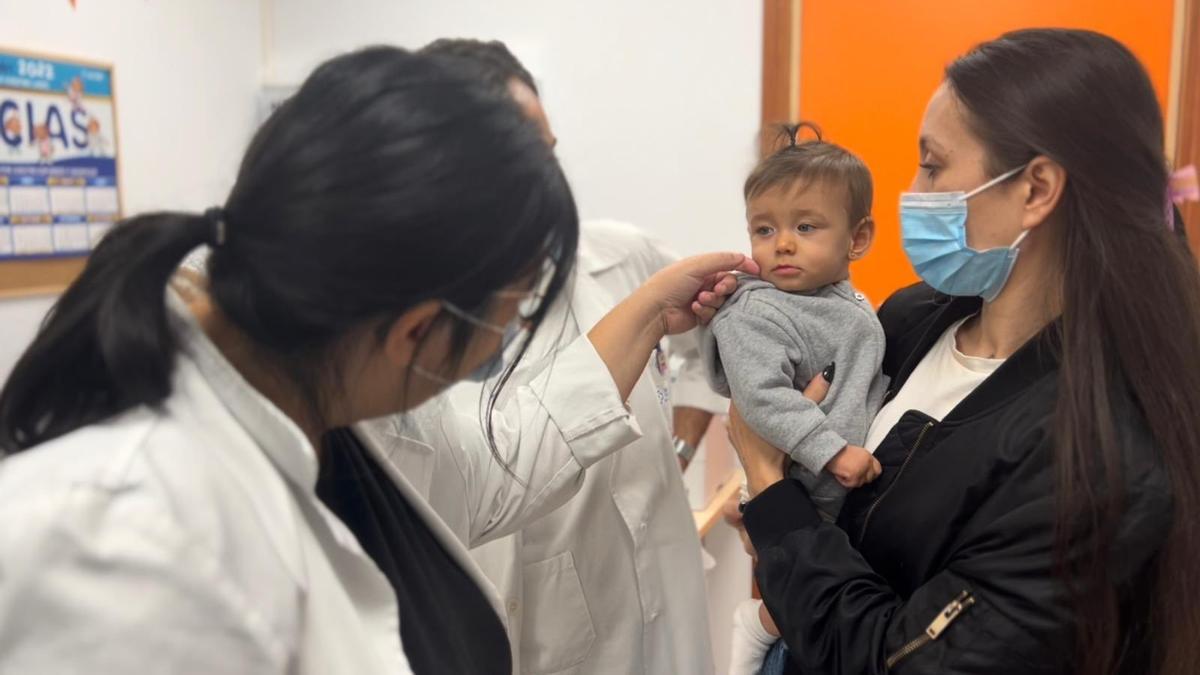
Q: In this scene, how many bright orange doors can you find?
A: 1